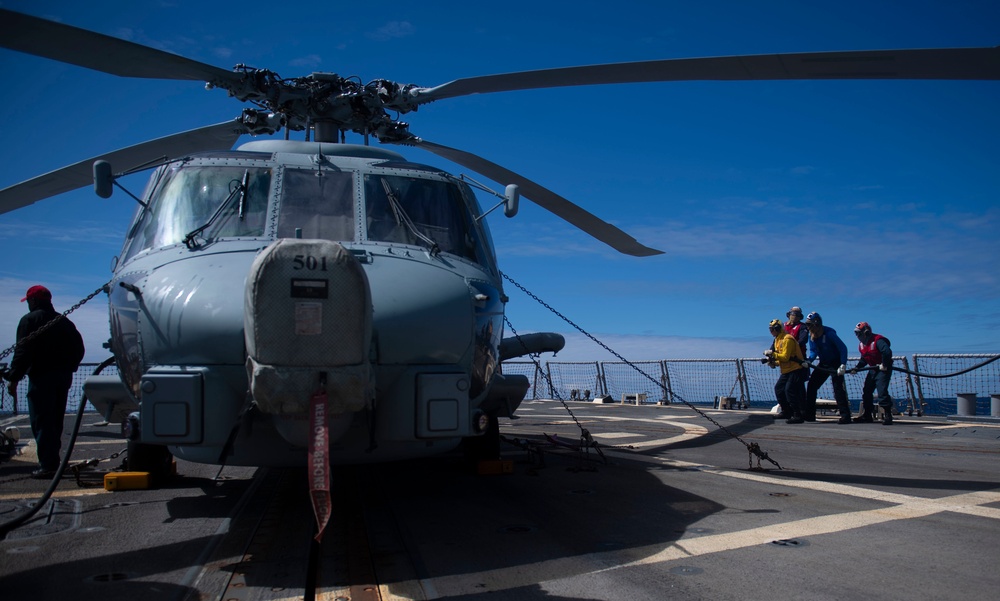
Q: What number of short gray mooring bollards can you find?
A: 2